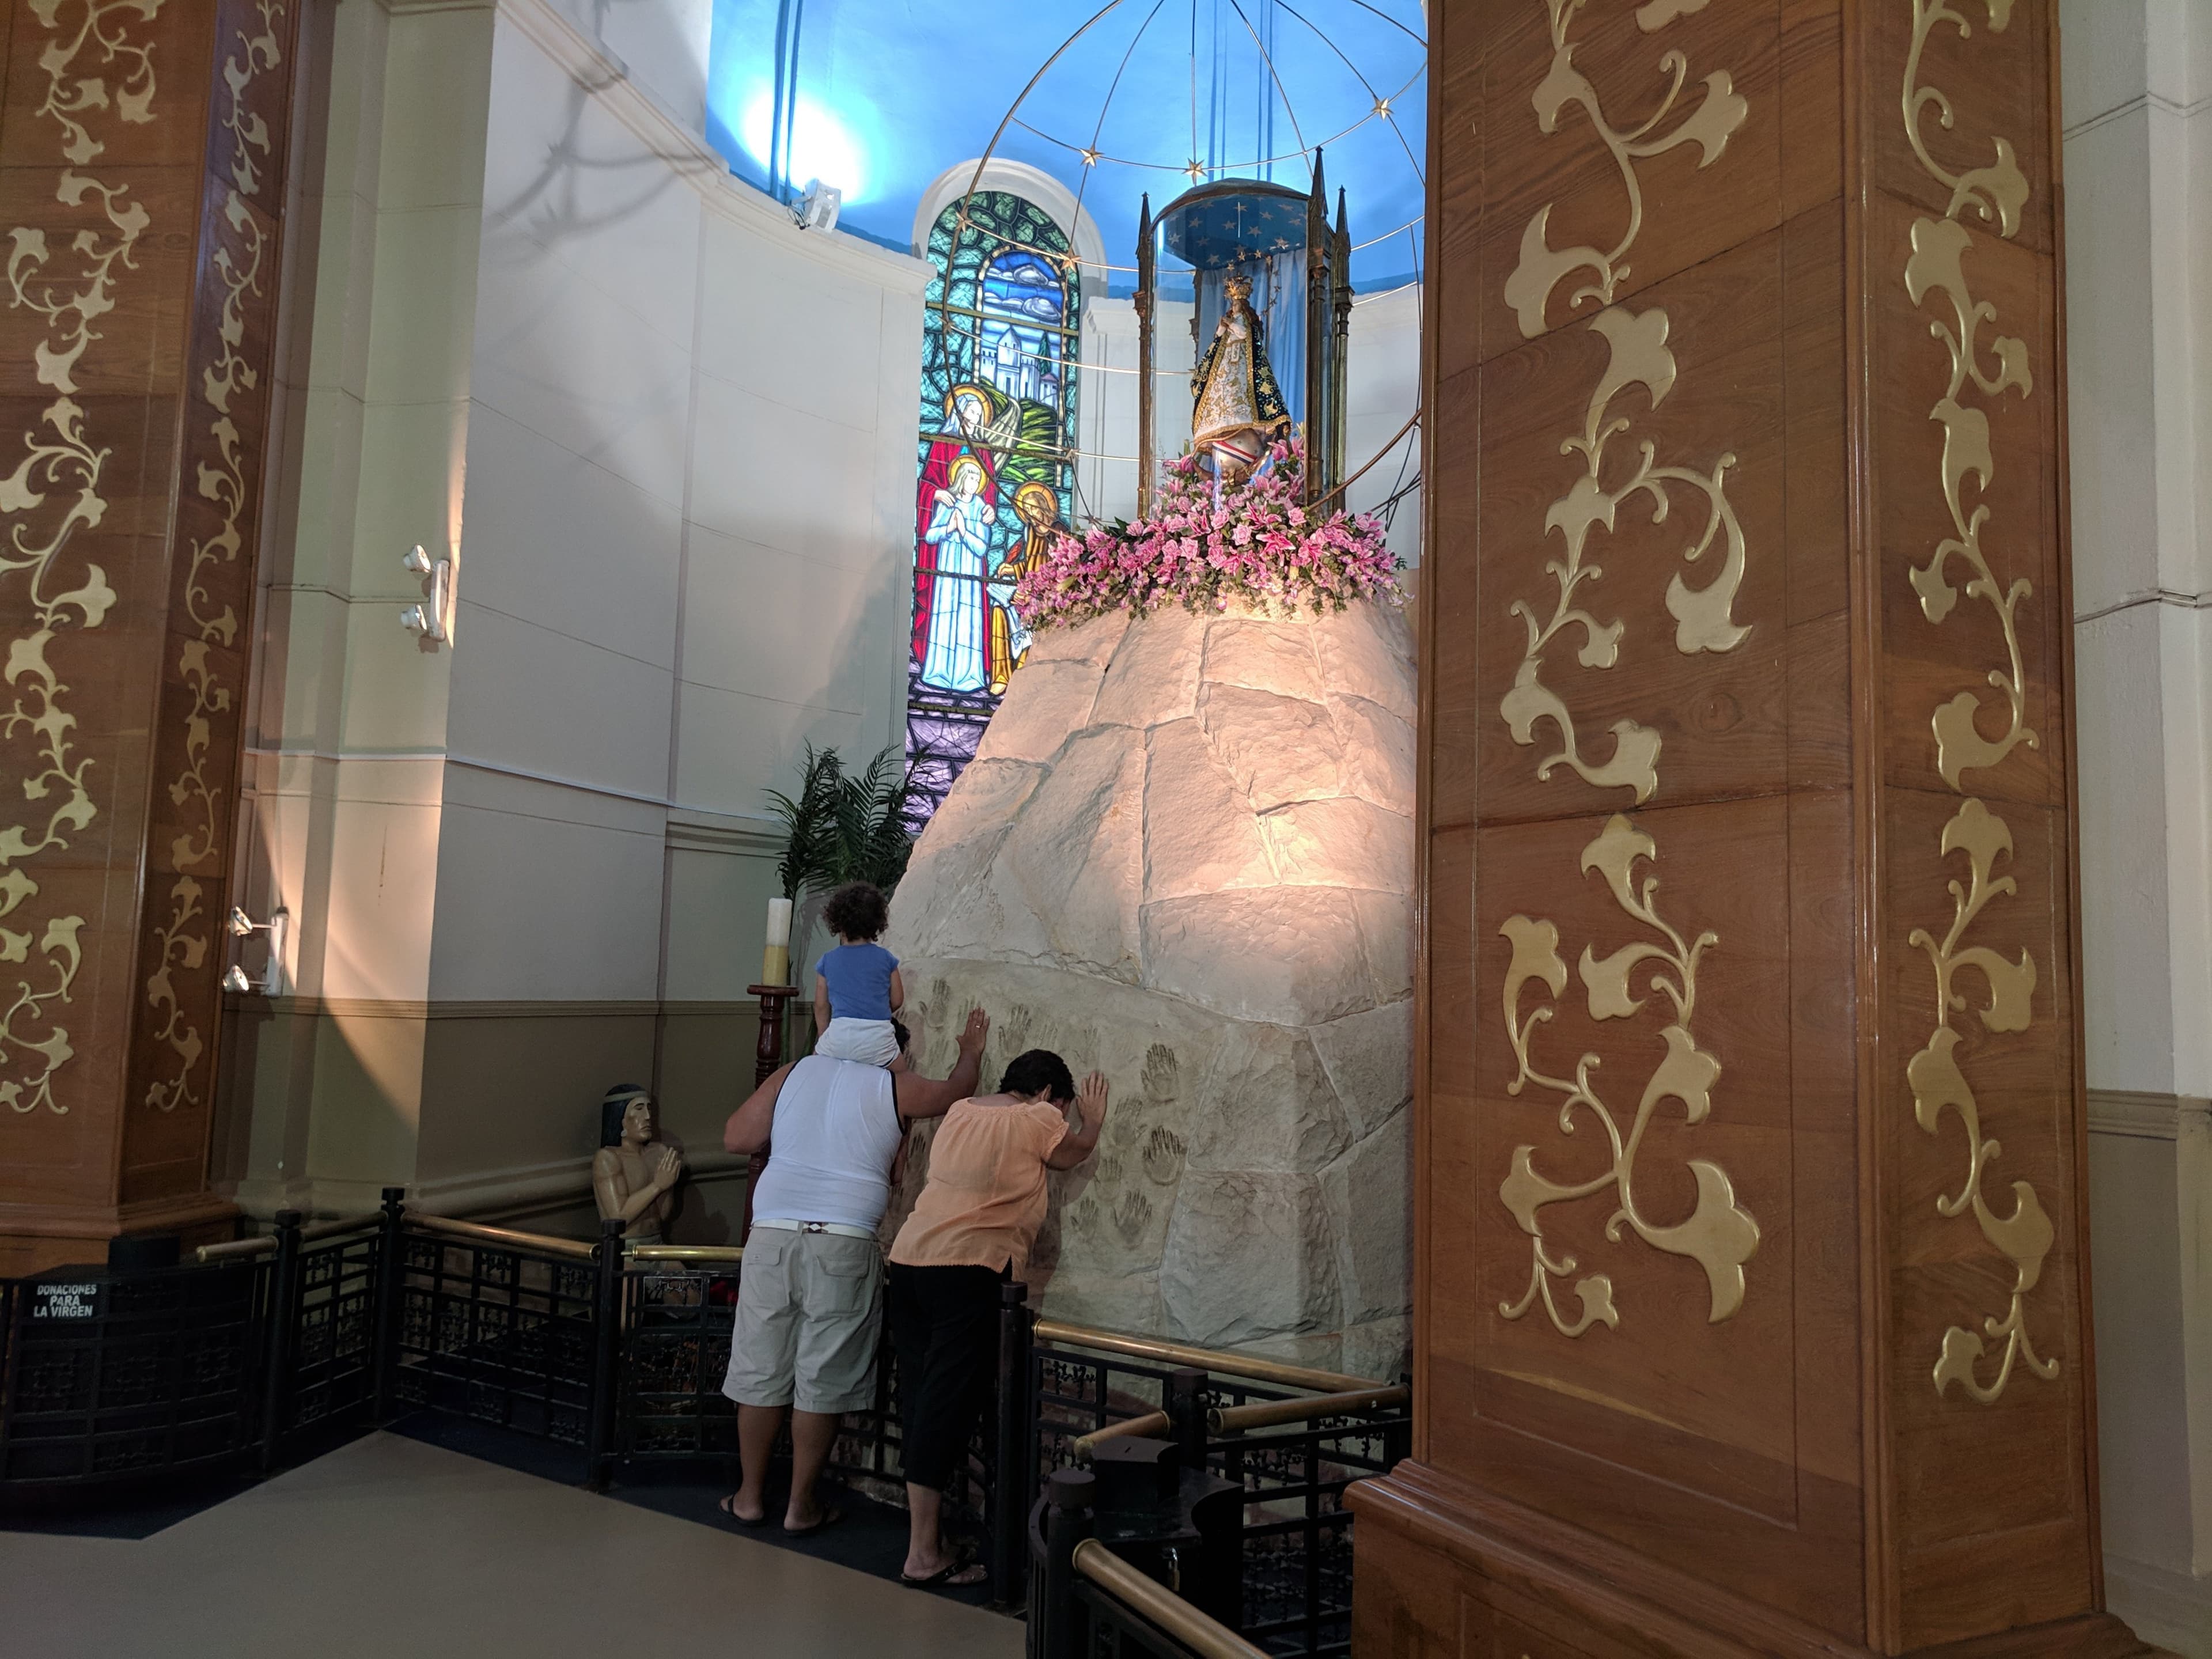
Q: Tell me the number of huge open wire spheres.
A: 1